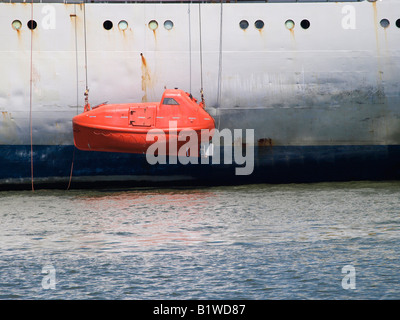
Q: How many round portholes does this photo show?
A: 12